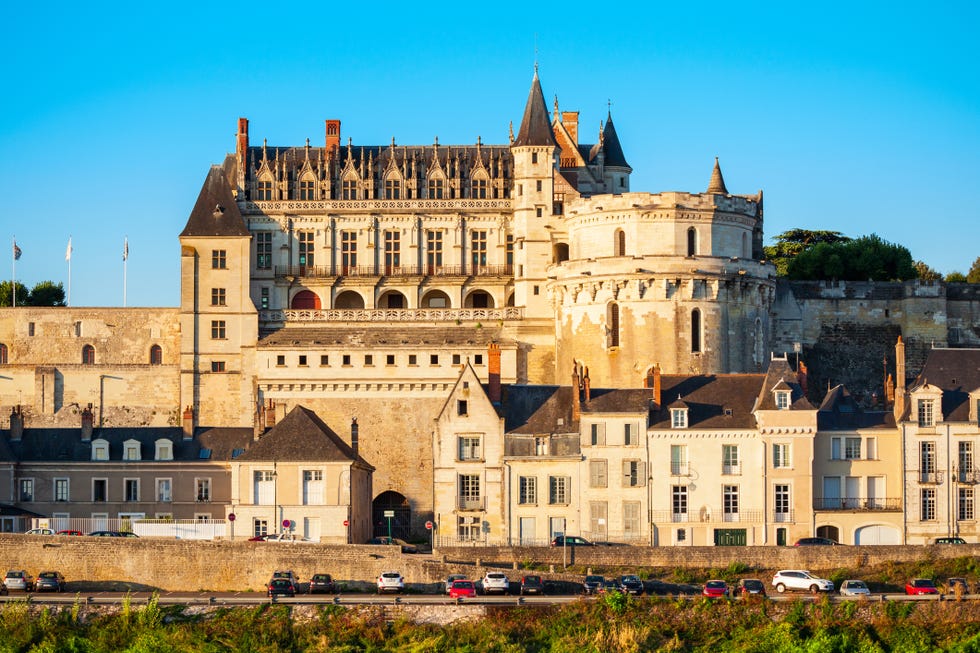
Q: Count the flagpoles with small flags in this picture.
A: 3